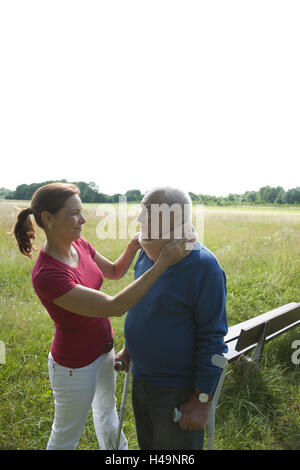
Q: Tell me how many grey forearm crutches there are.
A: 2